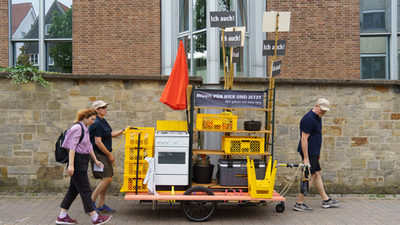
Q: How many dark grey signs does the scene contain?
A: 5